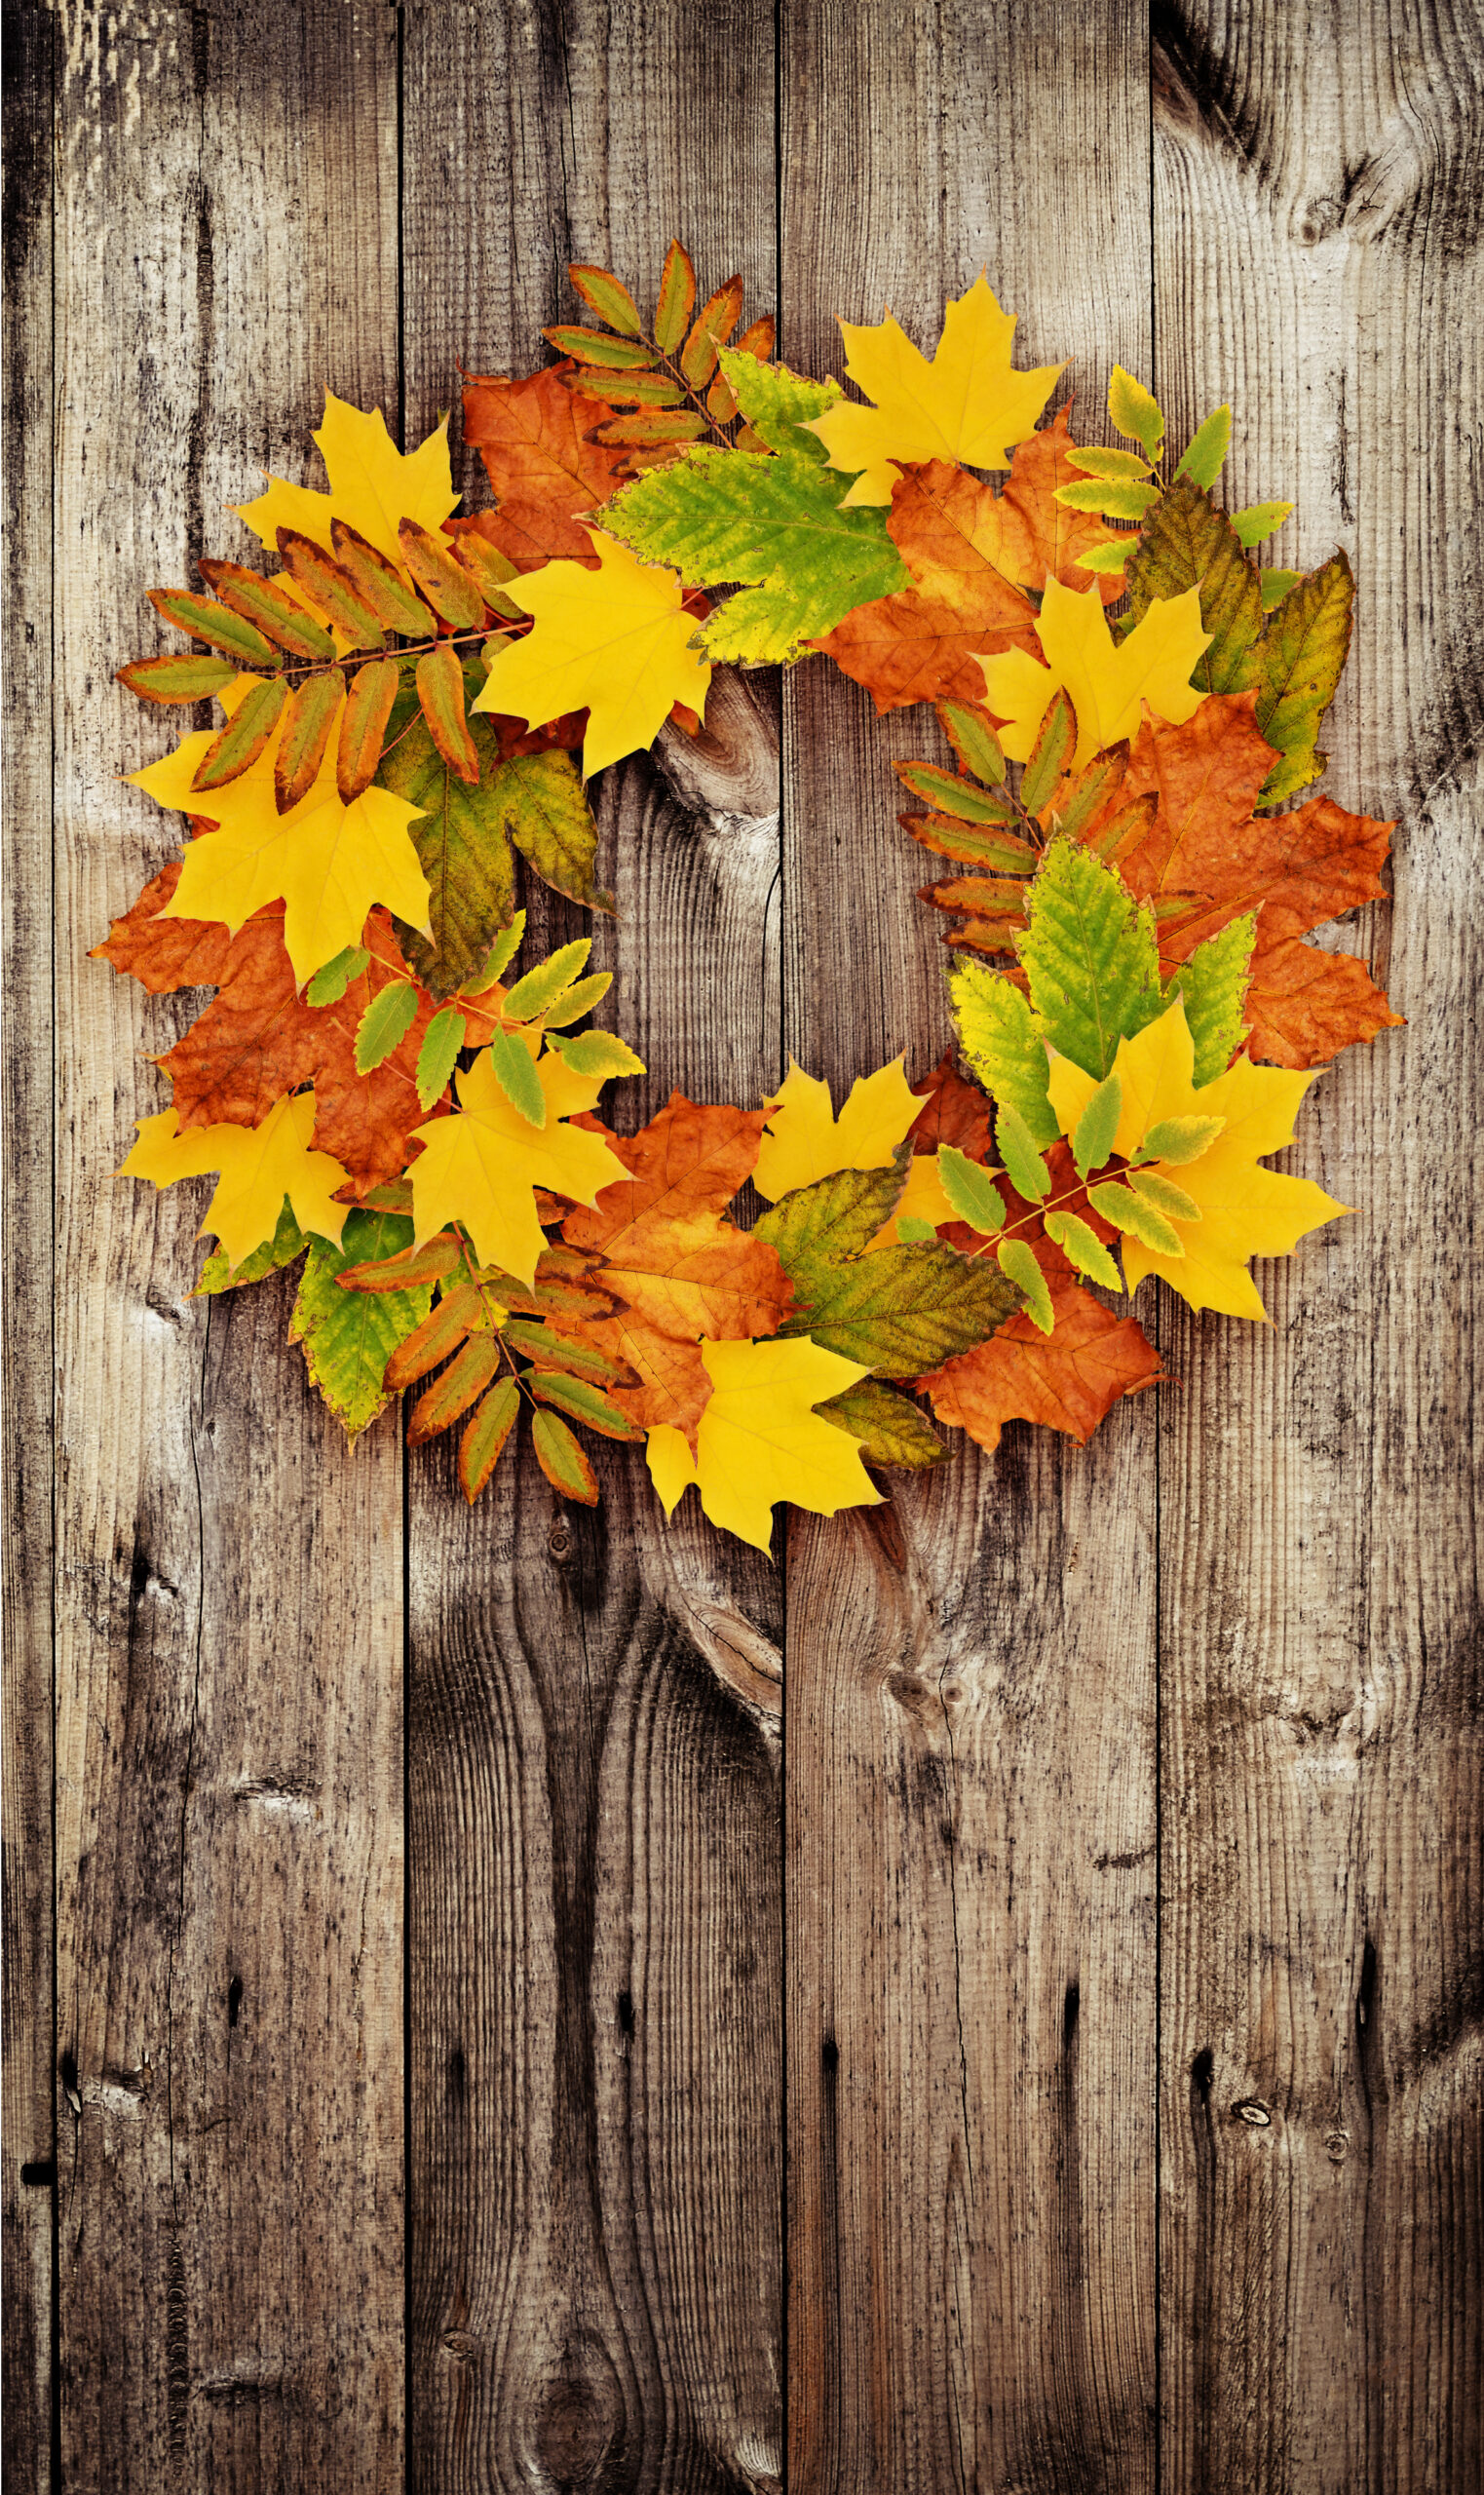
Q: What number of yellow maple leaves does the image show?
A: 10